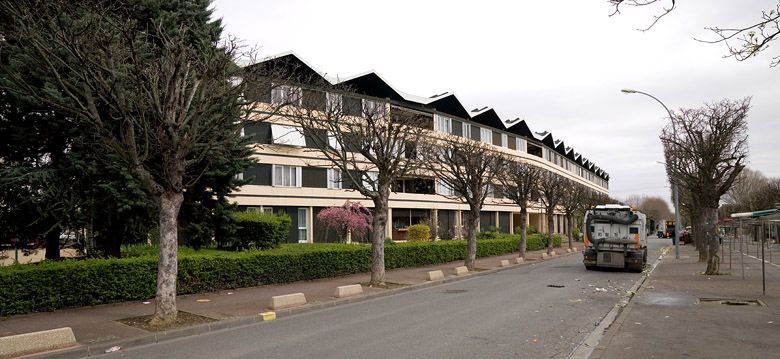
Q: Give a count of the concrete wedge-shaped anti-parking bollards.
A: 11